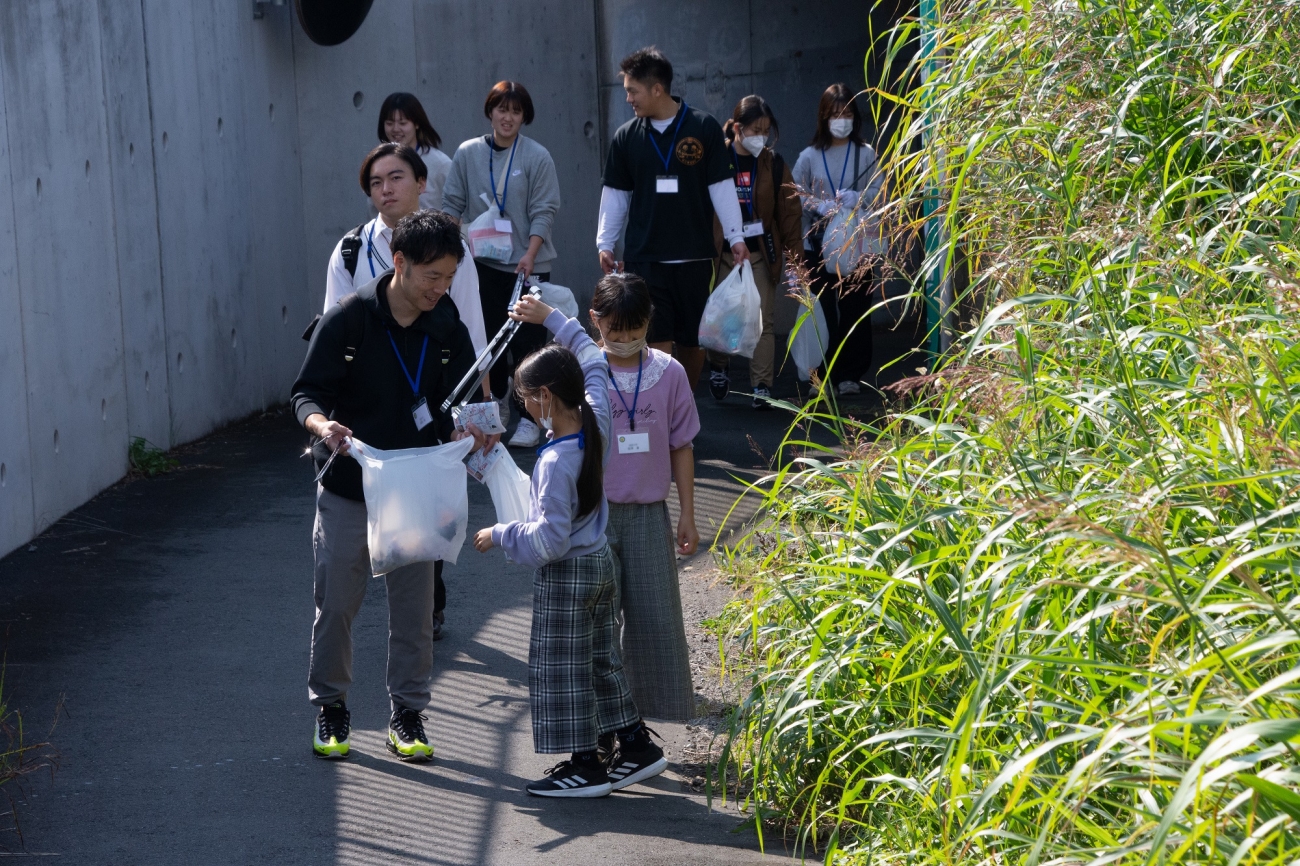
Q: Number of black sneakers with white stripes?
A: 2